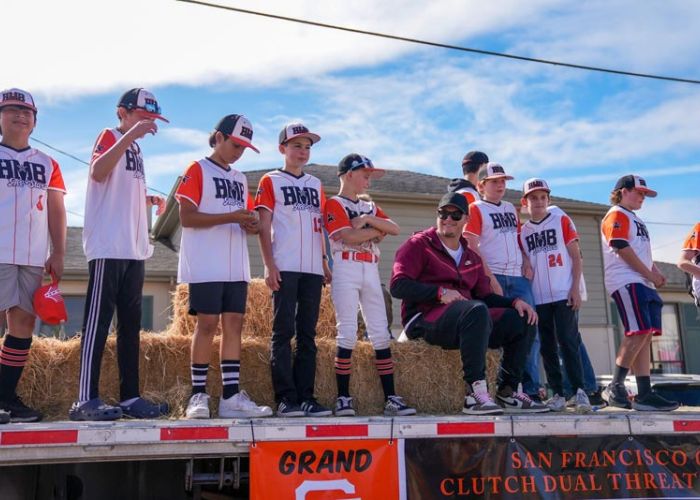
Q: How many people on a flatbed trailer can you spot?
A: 11